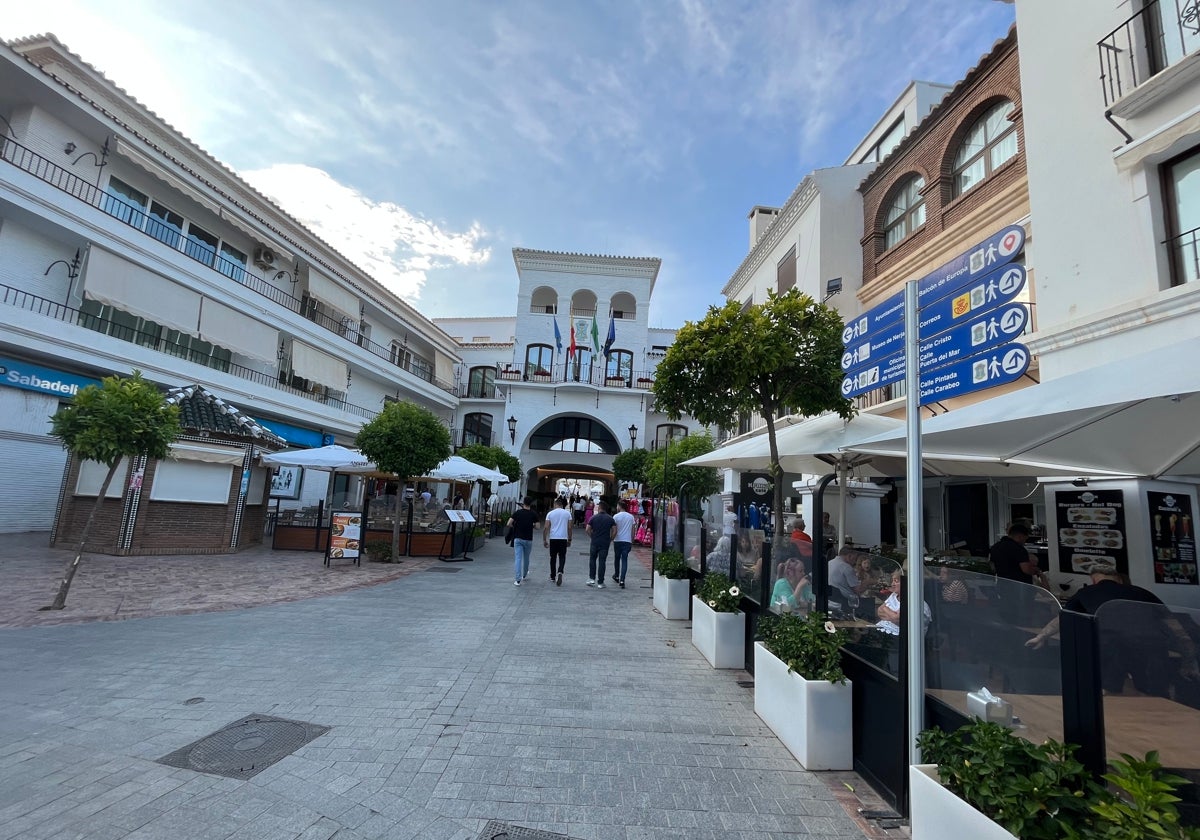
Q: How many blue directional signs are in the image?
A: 7